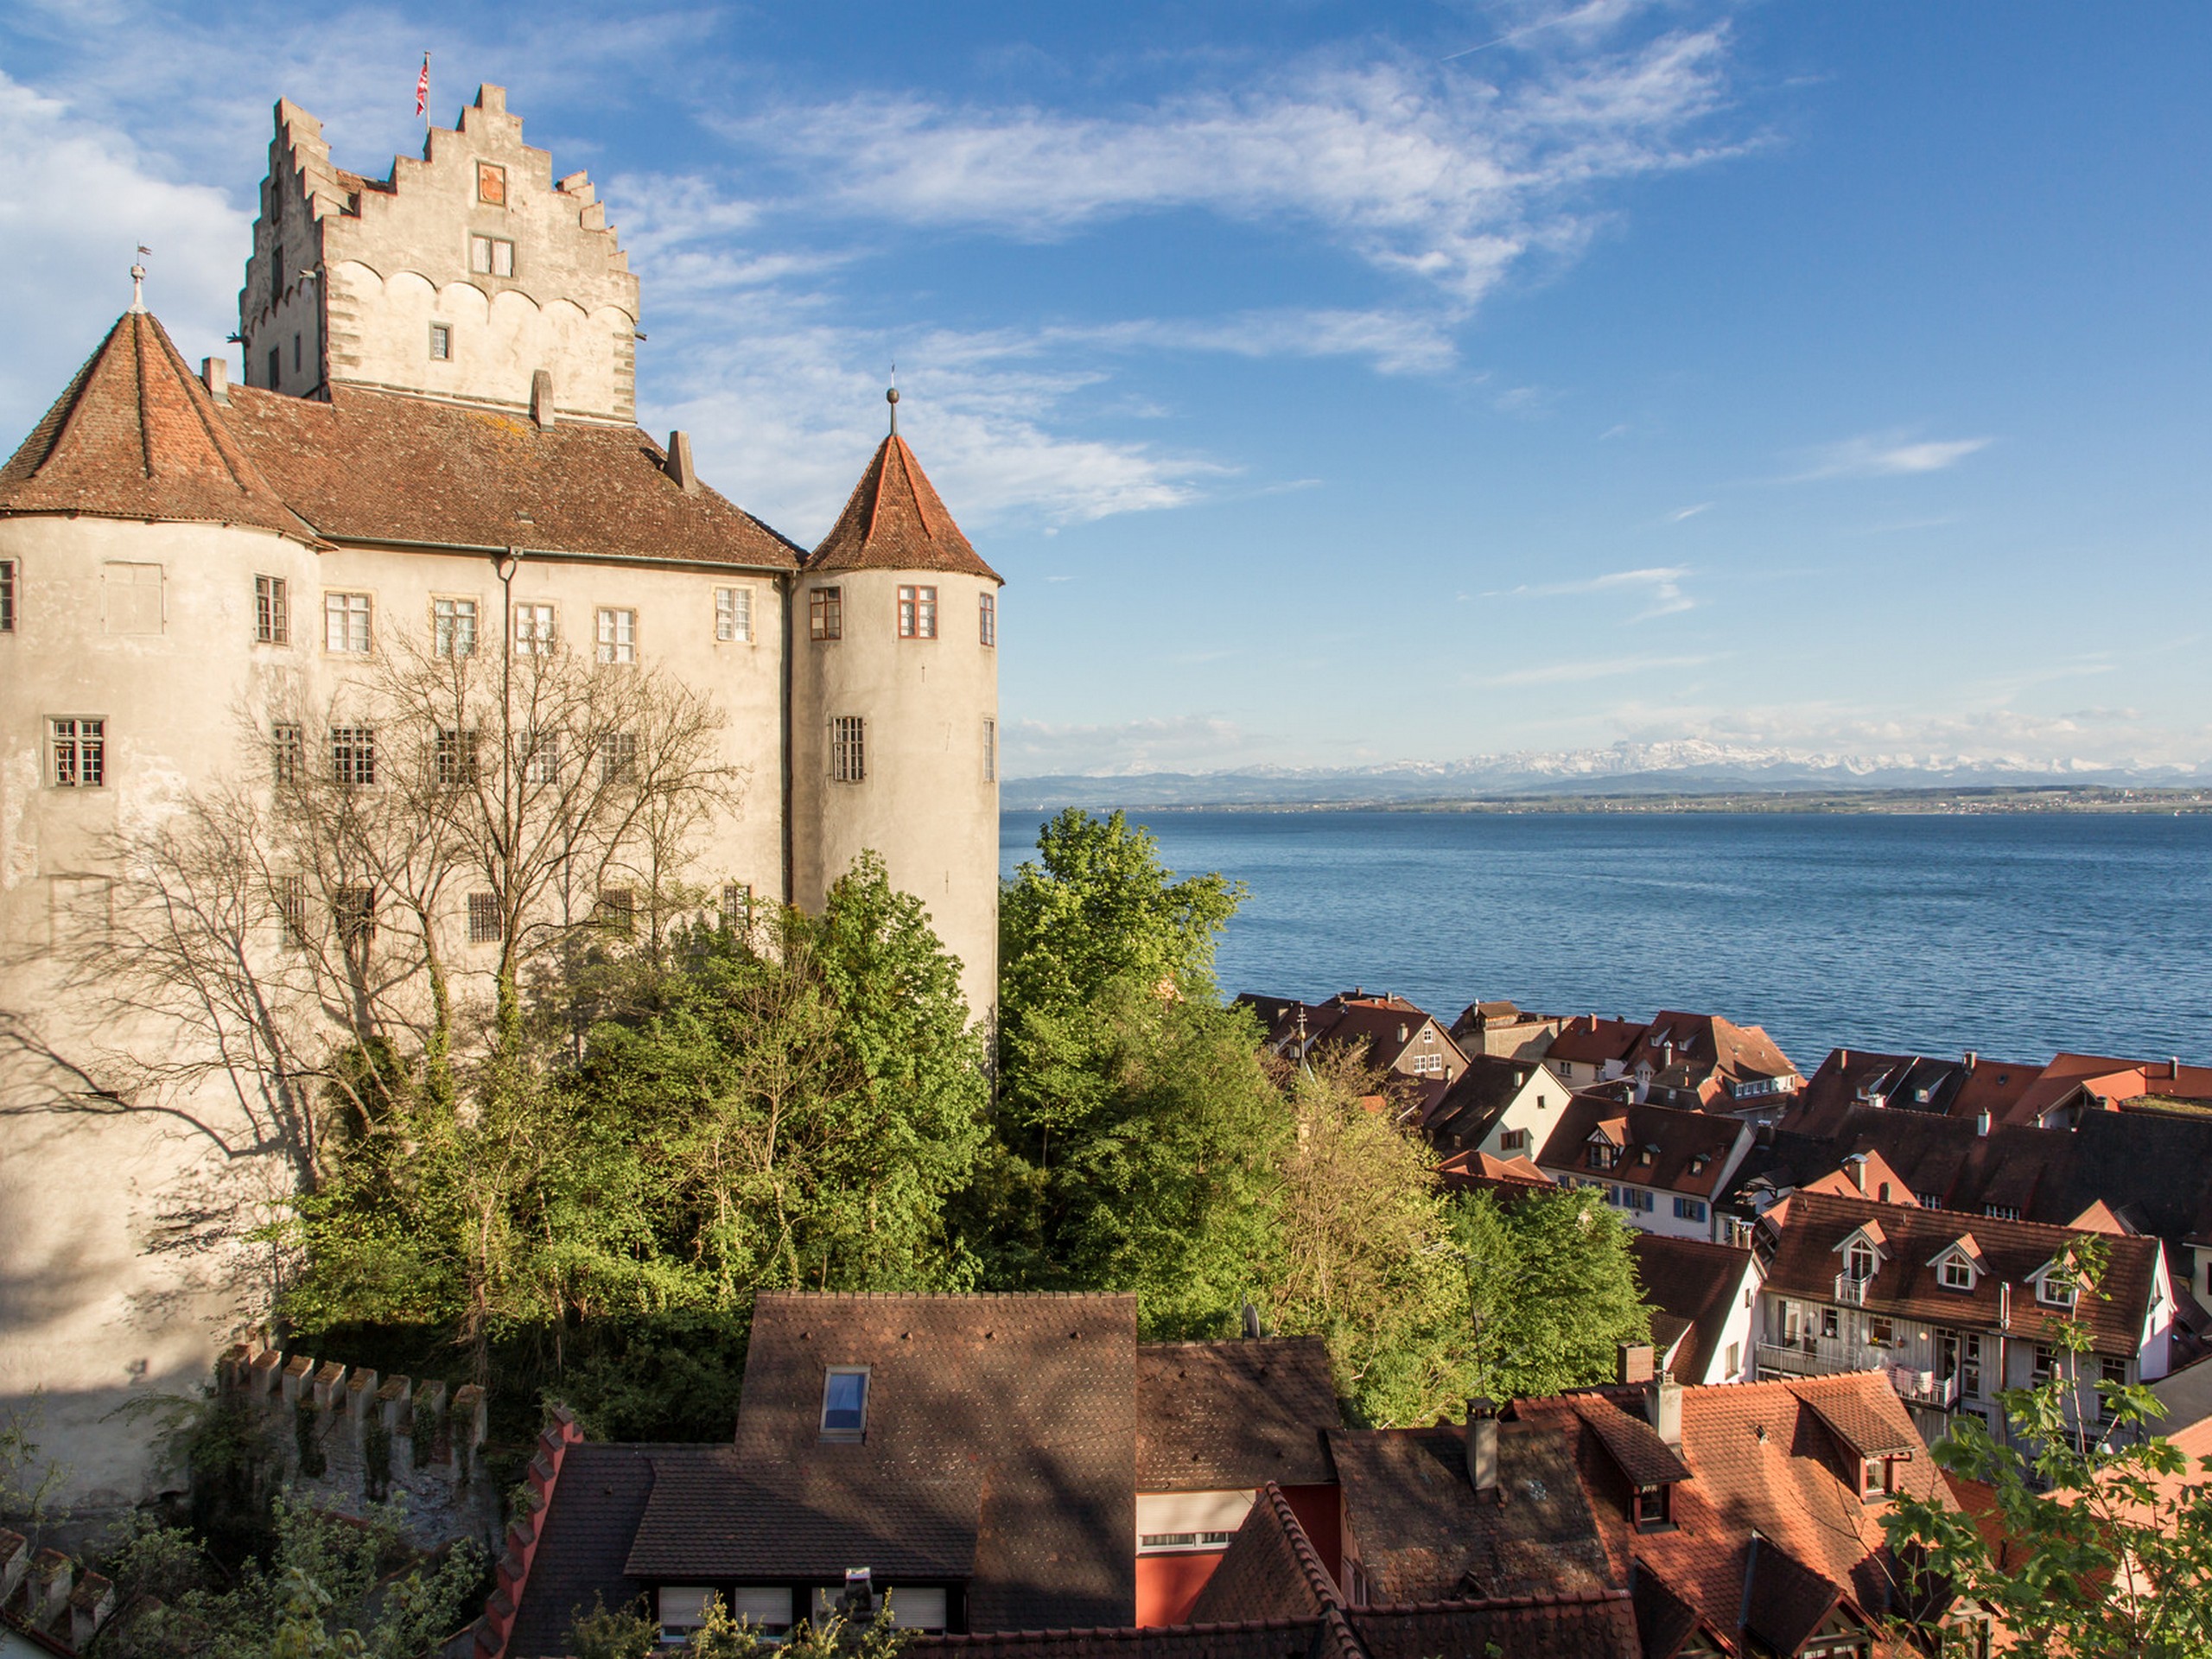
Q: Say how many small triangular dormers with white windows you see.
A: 3